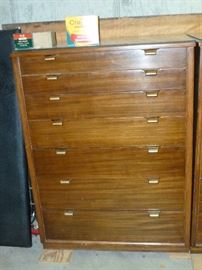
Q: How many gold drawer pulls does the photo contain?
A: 14